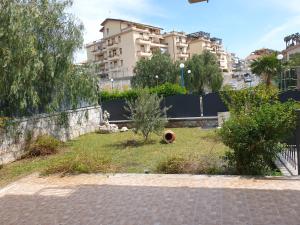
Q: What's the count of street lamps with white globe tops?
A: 5